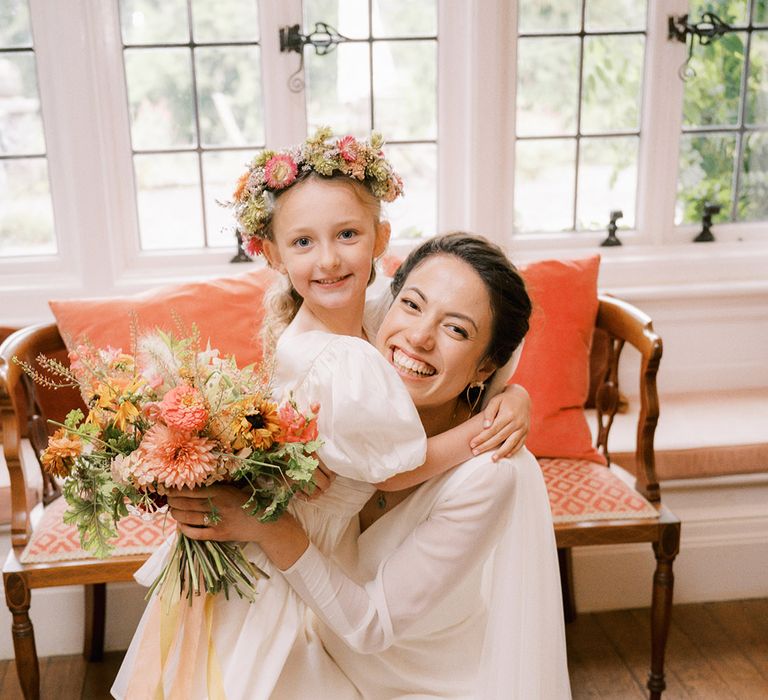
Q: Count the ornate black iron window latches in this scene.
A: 2